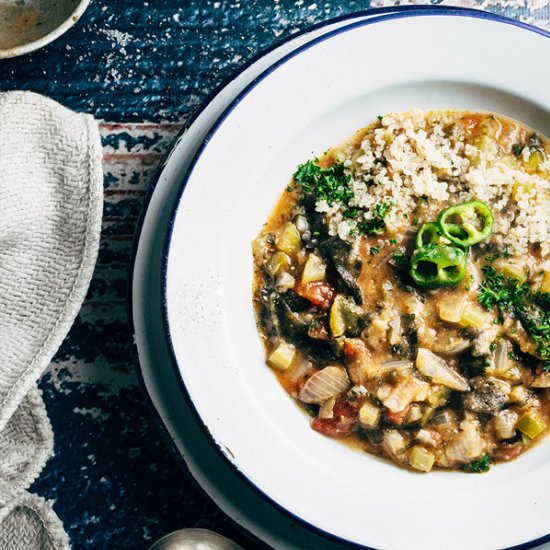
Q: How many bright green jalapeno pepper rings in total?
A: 3